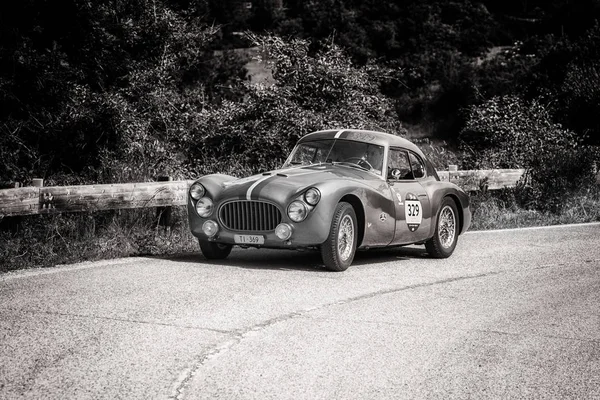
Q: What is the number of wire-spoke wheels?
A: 2